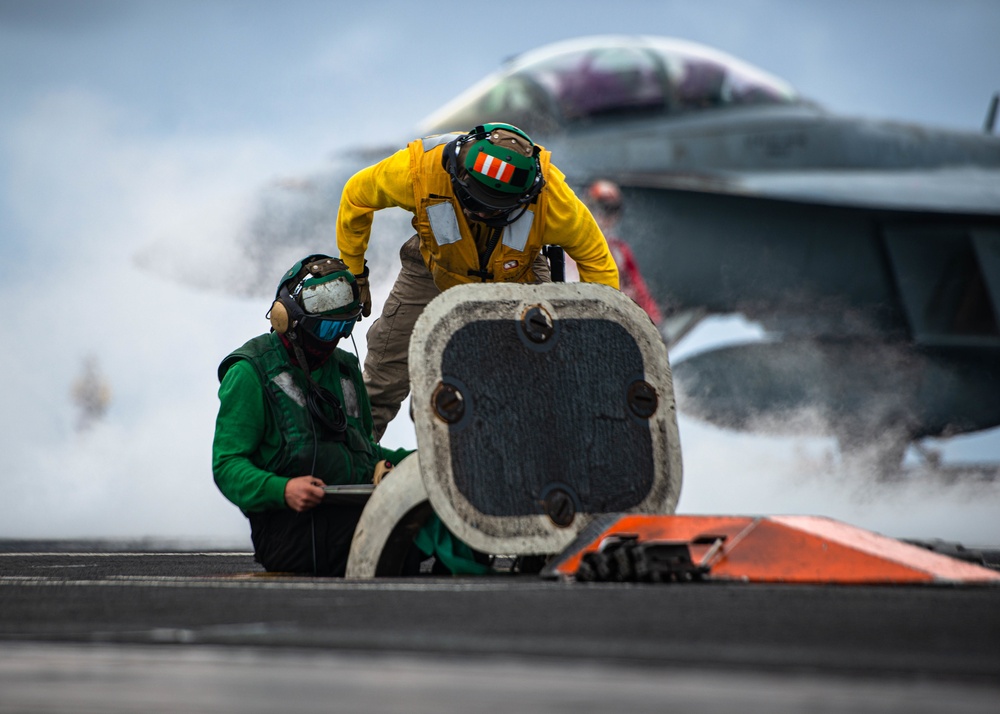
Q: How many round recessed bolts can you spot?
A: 4